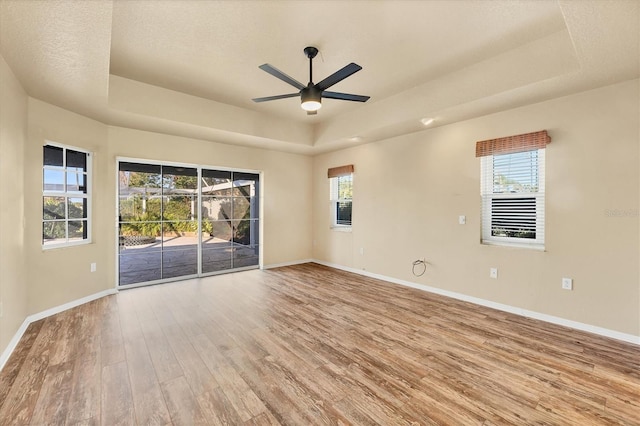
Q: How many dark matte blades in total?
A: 5